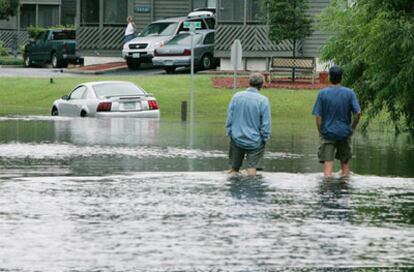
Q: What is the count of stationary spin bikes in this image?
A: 0